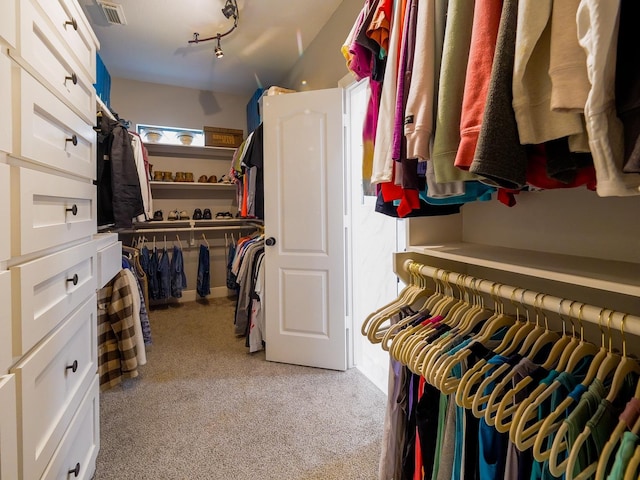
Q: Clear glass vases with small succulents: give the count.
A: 0